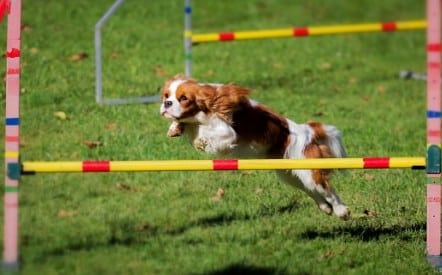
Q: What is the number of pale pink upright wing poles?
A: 2